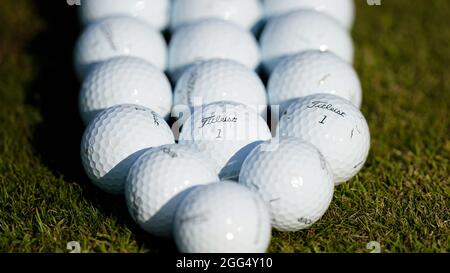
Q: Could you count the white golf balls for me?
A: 15